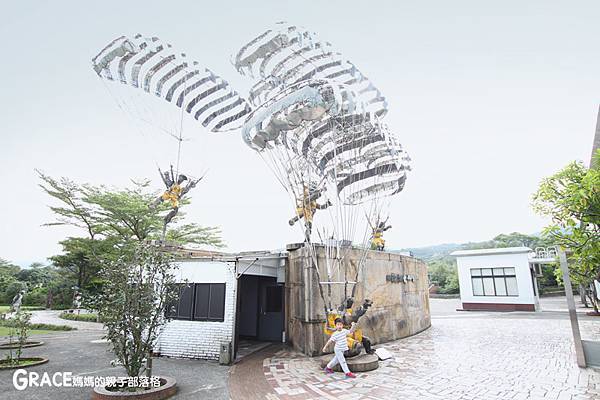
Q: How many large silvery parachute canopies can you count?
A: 4